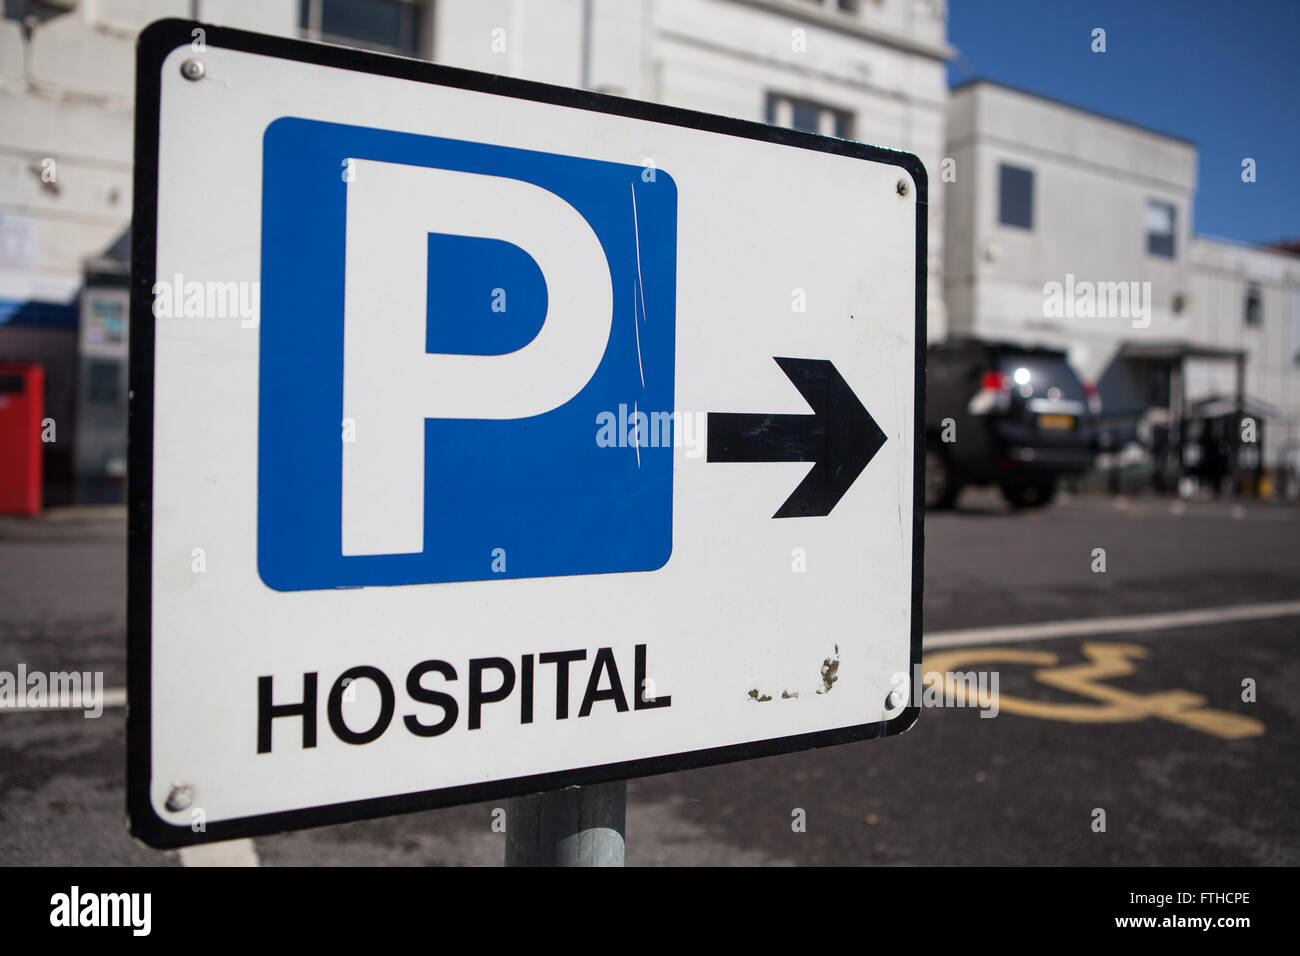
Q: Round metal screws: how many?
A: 4